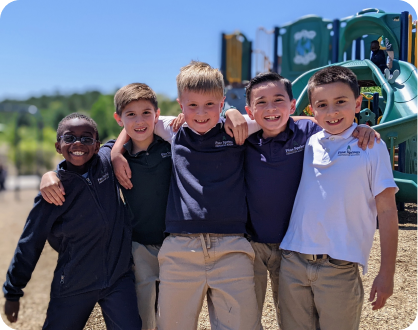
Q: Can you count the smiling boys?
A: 5